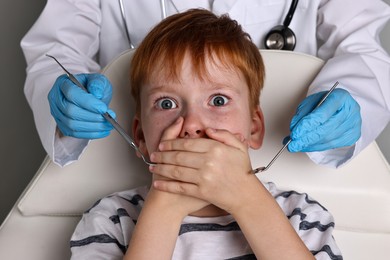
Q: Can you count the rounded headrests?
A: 1